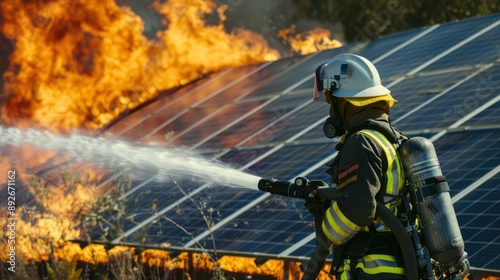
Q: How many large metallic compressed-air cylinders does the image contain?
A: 1